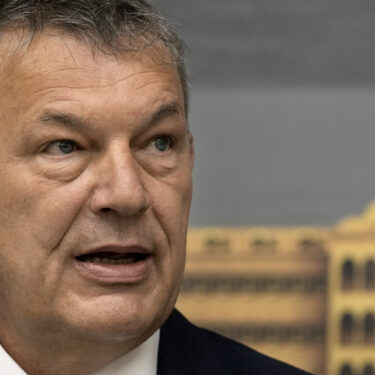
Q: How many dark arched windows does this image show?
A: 6